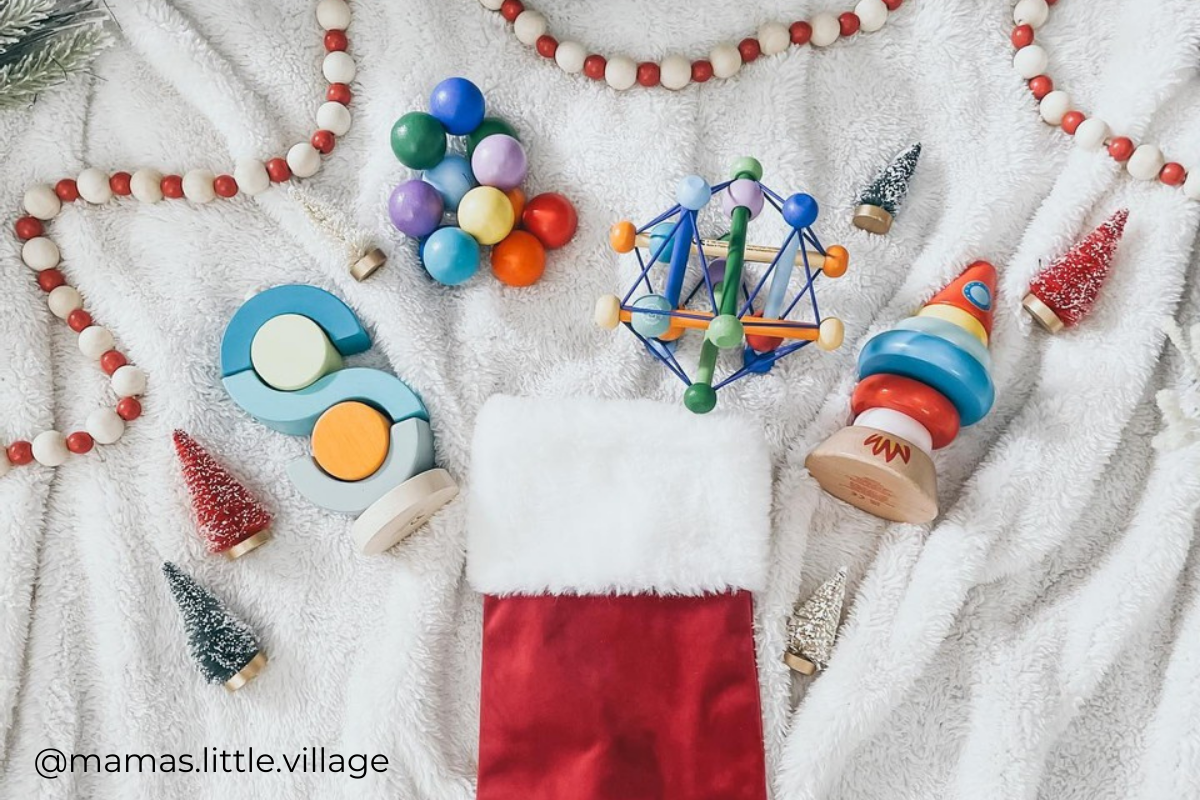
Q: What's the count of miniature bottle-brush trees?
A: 6